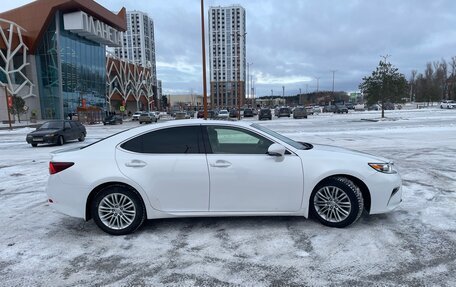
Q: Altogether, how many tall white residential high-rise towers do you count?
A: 2